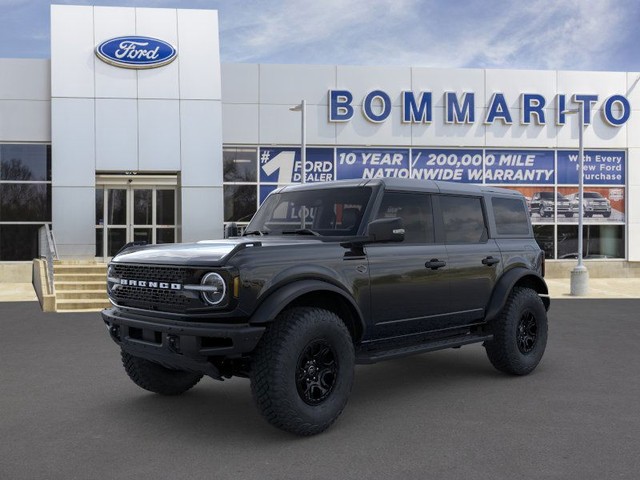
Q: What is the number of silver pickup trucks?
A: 1